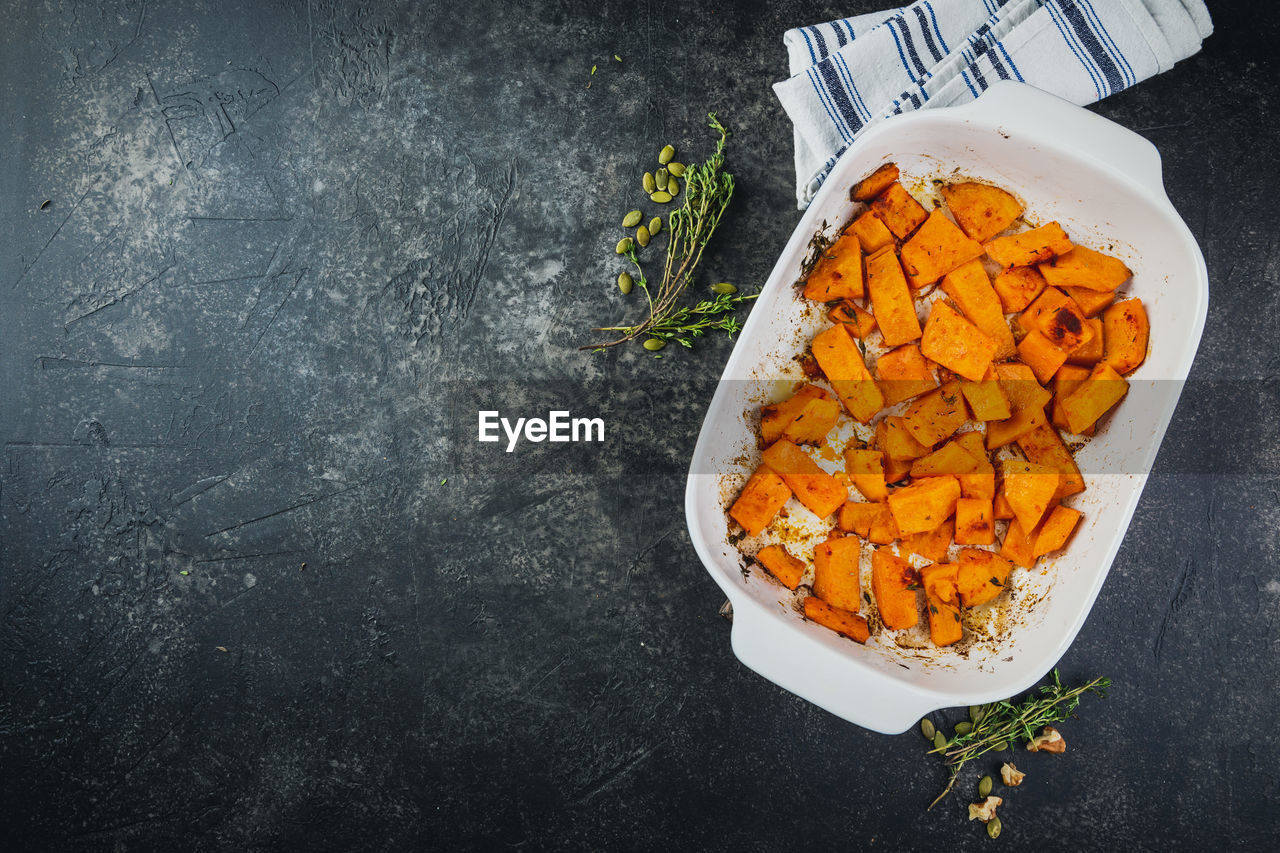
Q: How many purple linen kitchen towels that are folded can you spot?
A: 0